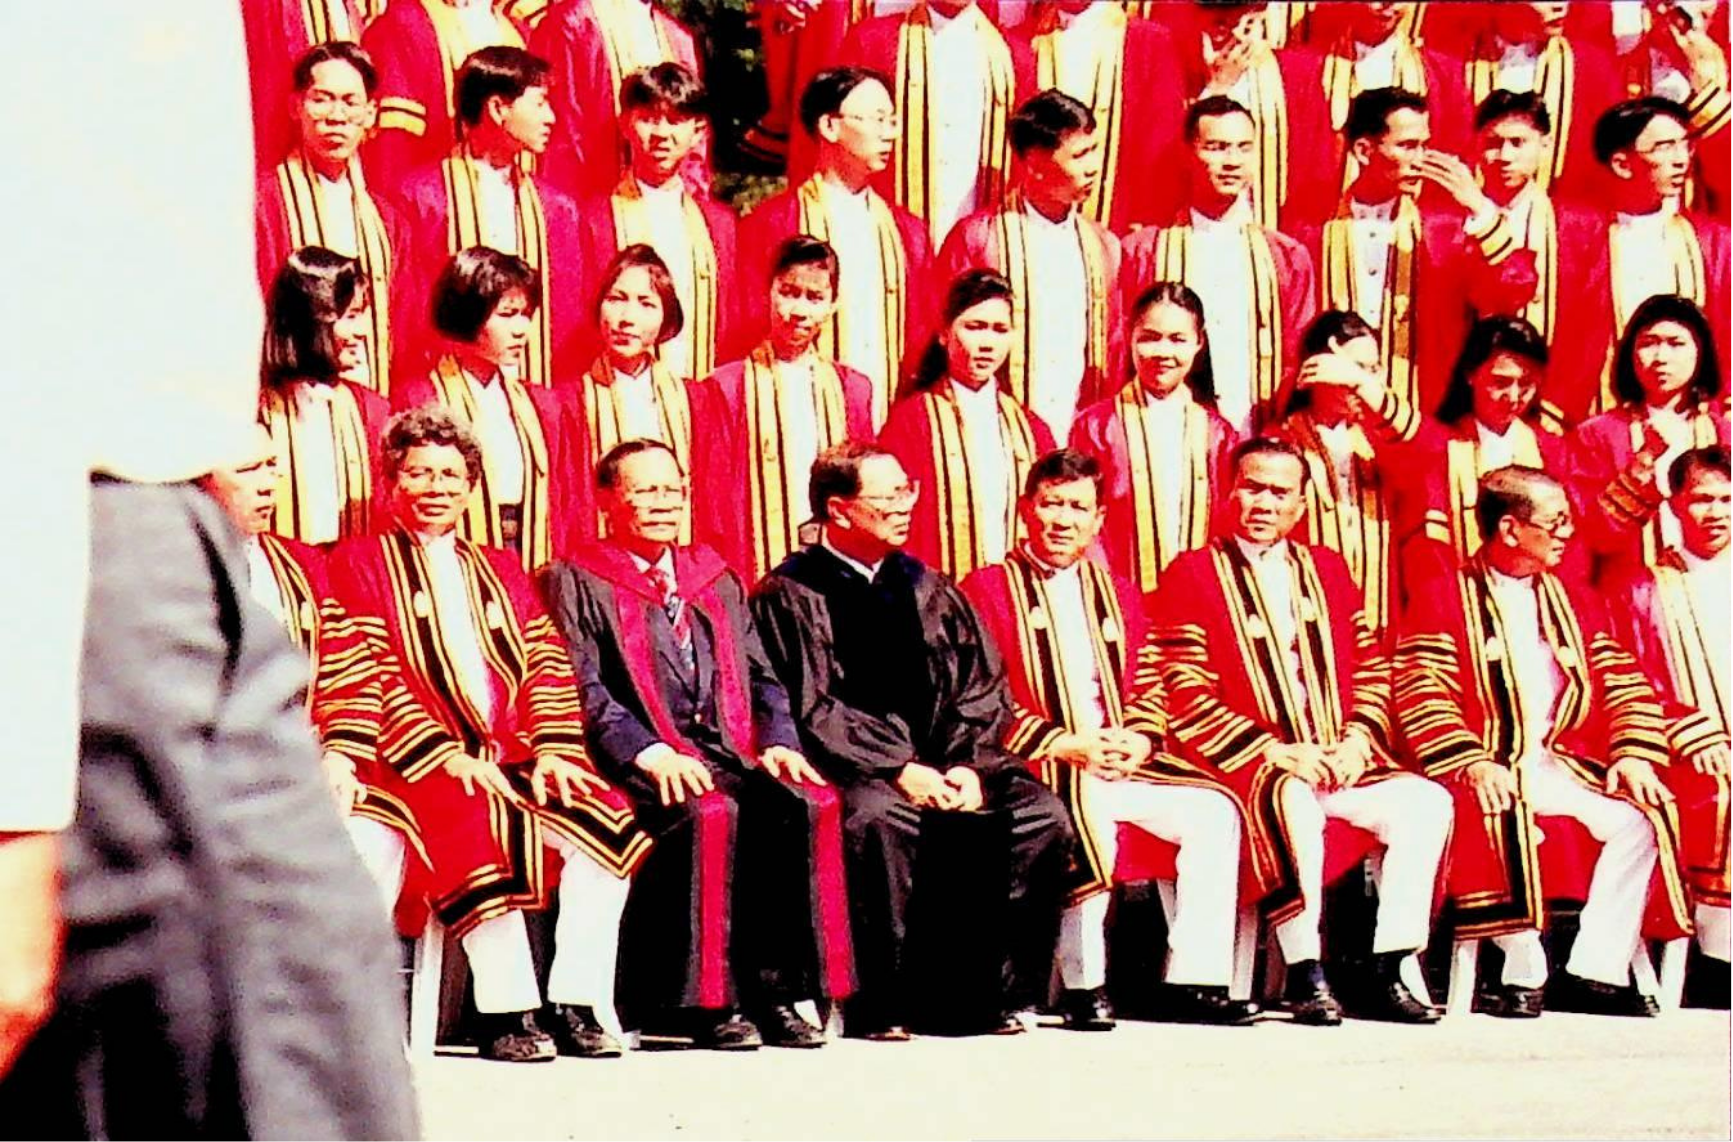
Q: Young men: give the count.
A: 9